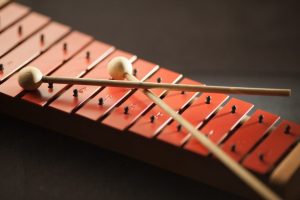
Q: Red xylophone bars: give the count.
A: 13